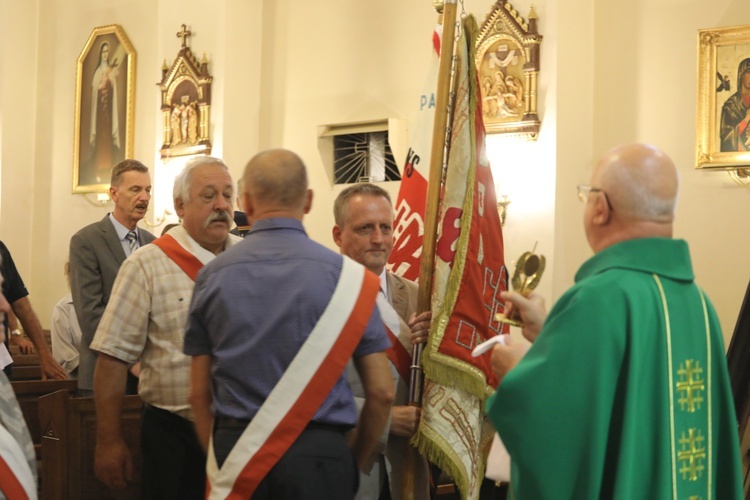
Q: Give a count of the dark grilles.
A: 1